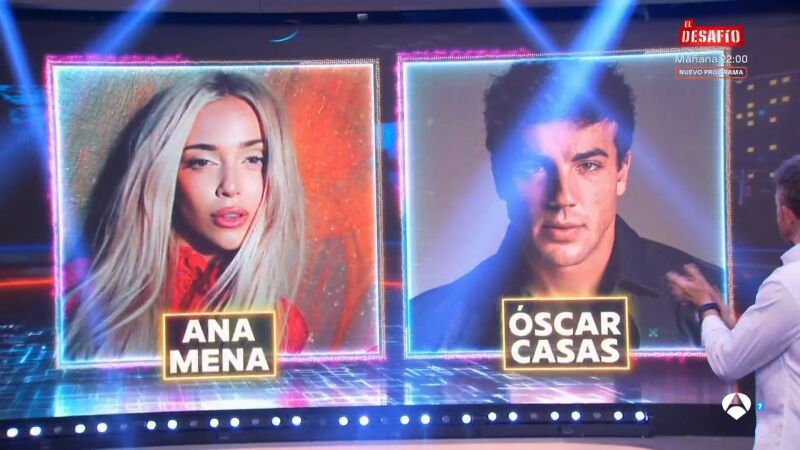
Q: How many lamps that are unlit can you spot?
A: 9